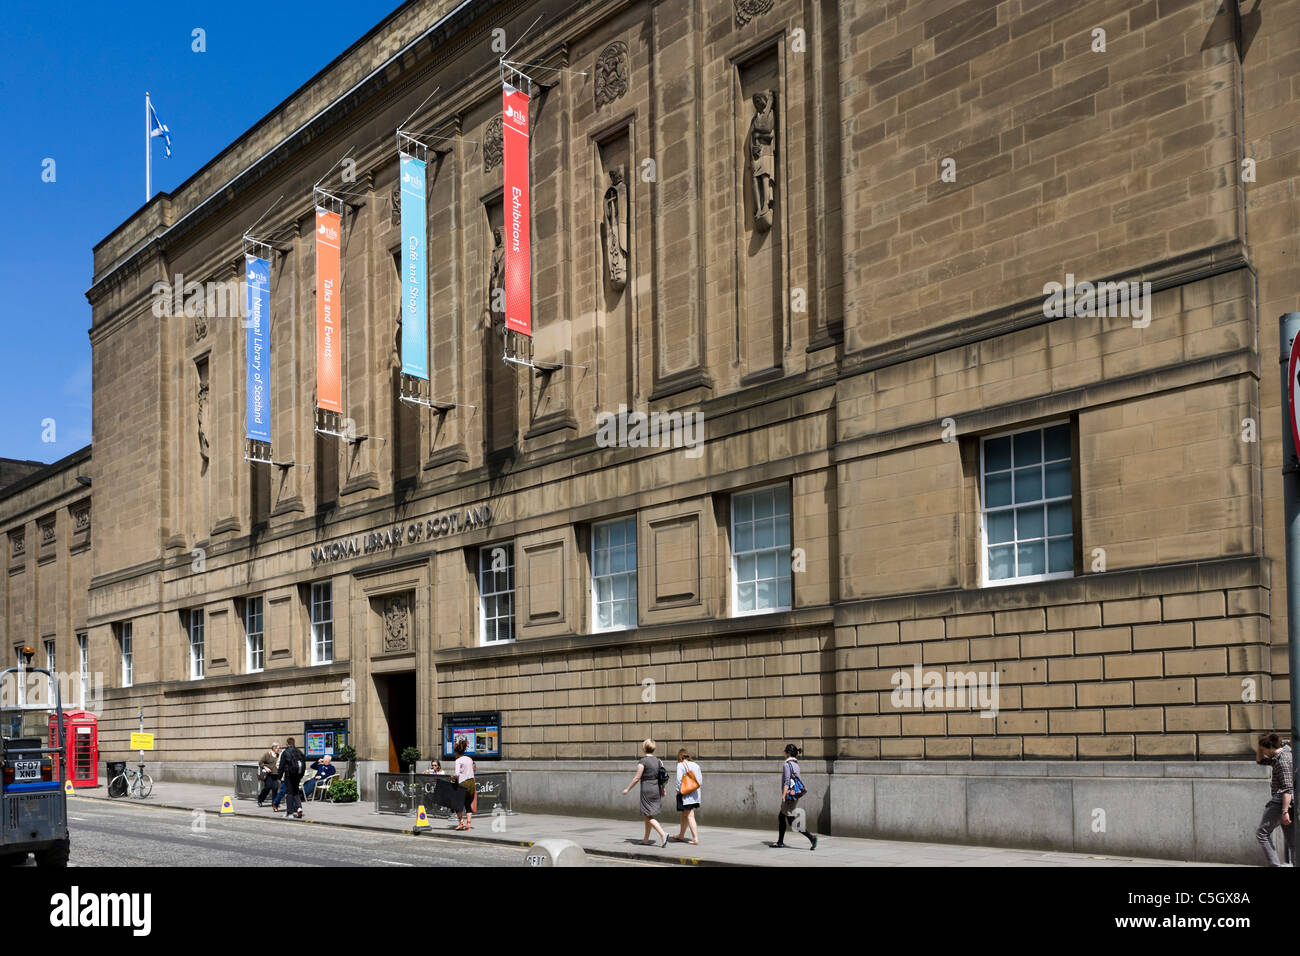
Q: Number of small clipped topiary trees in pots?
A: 2